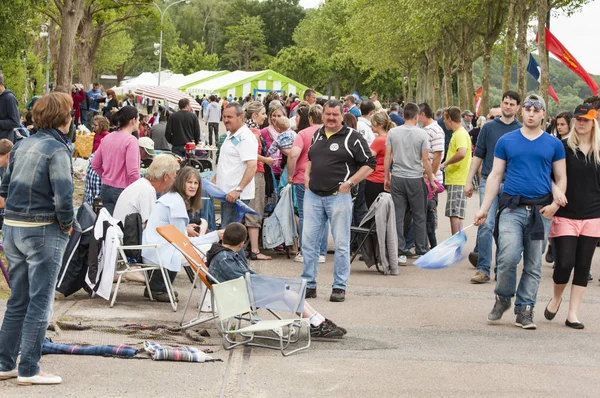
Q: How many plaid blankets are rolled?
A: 2